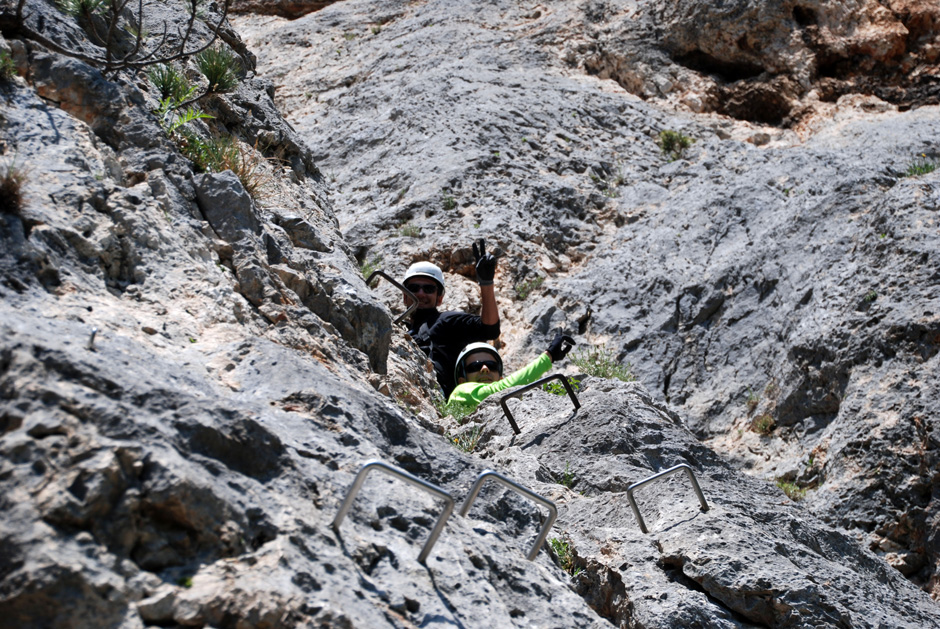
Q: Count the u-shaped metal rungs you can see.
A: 5